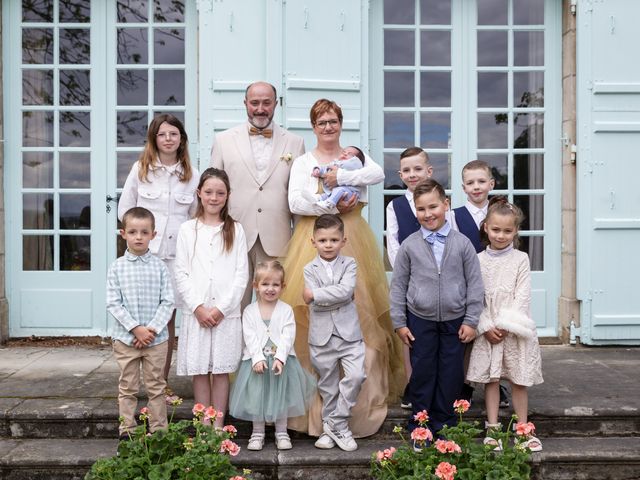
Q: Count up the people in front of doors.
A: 12